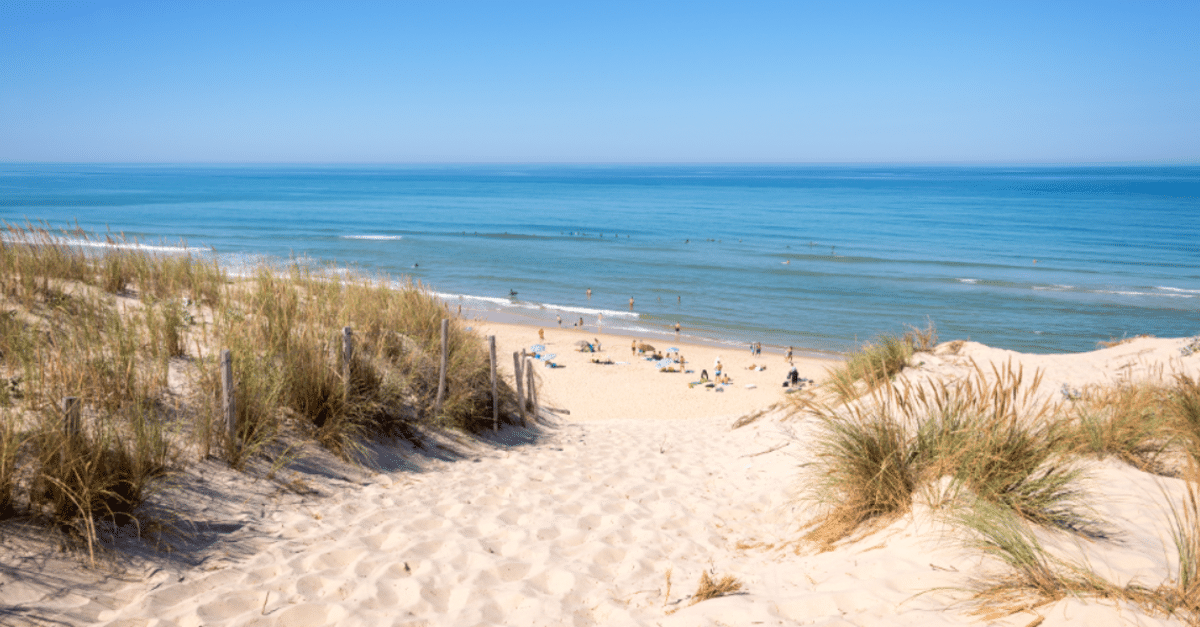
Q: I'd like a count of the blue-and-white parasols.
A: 4